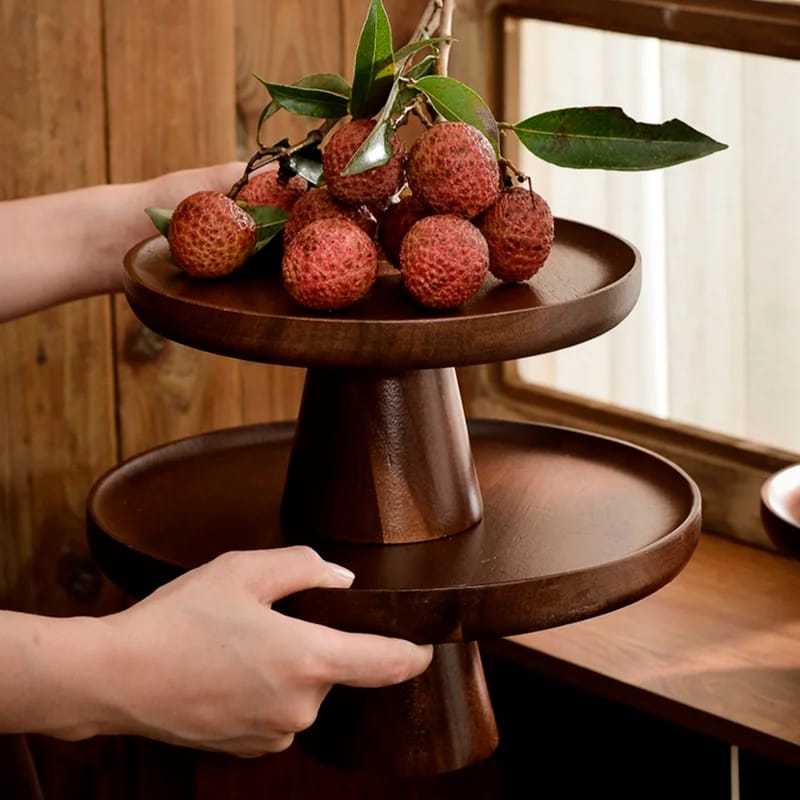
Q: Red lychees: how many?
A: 9